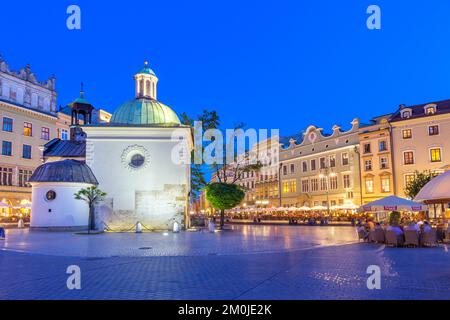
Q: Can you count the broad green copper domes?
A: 1